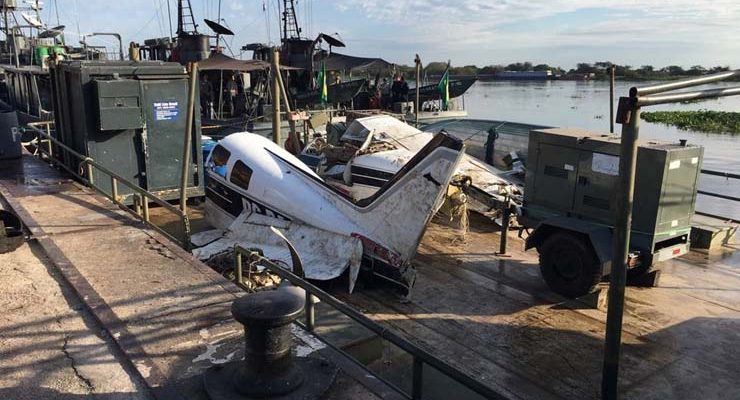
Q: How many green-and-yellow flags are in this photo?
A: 2